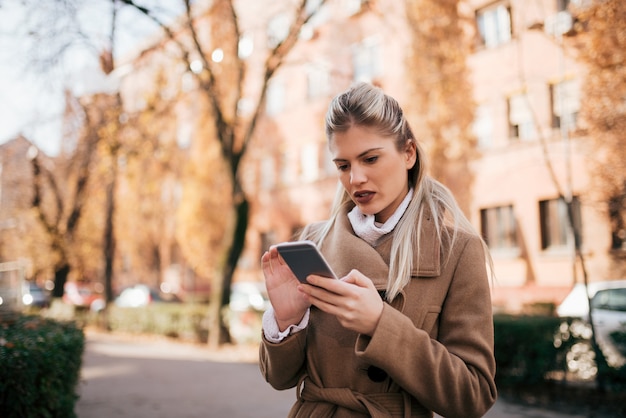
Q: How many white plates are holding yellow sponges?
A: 0